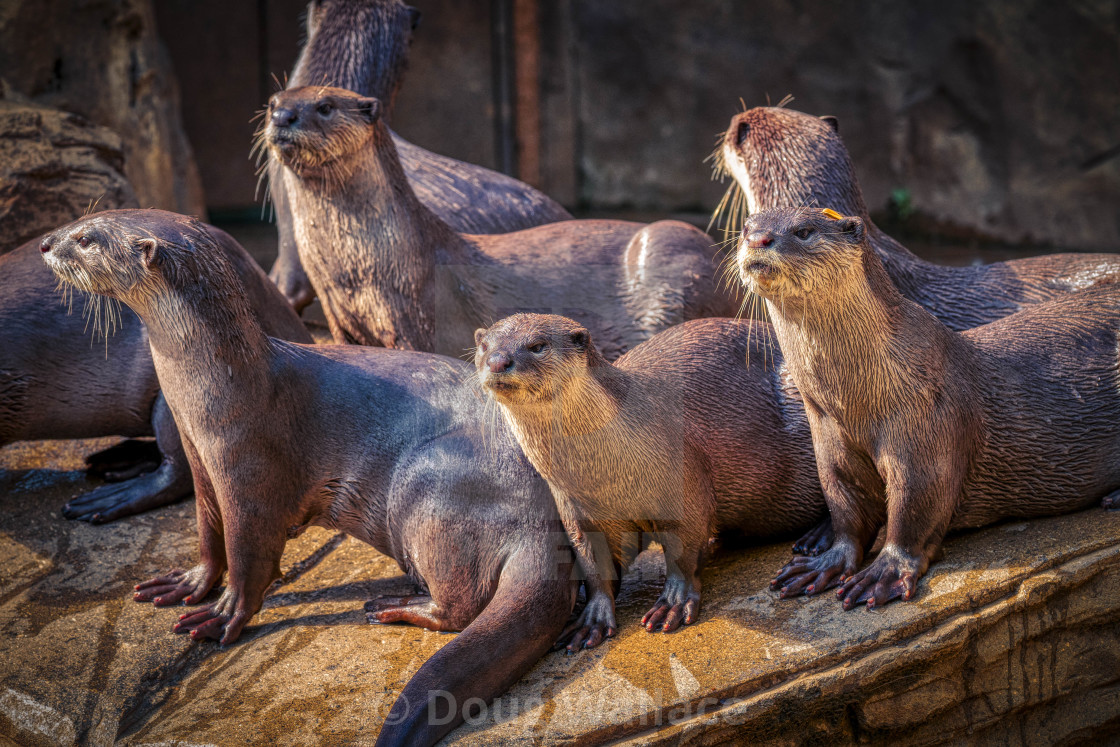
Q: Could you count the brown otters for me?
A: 7